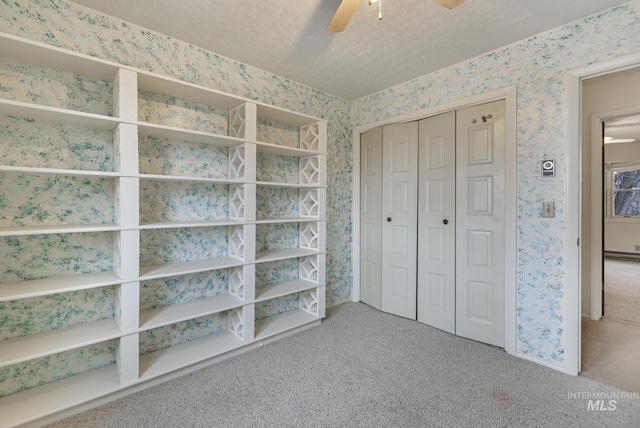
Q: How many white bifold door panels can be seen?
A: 4